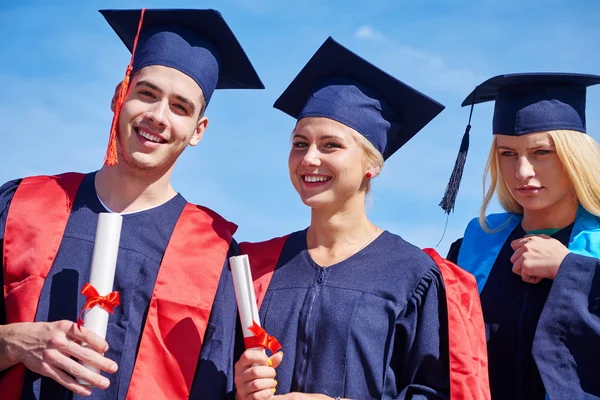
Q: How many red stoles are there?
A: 2